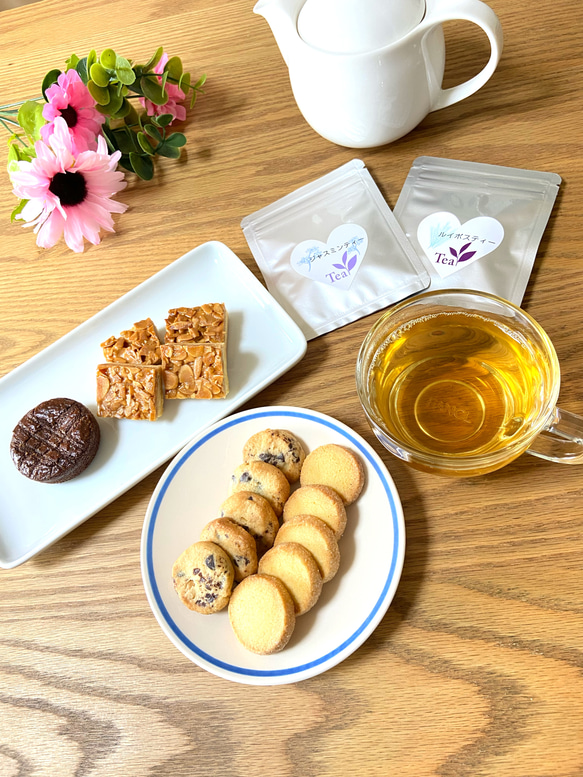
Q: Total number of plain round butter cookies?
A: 5